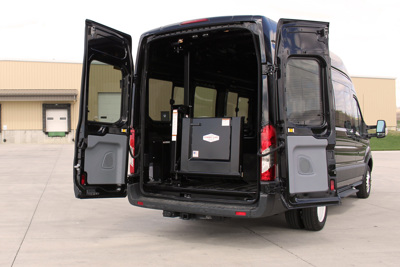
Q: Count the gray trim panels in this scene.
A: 2